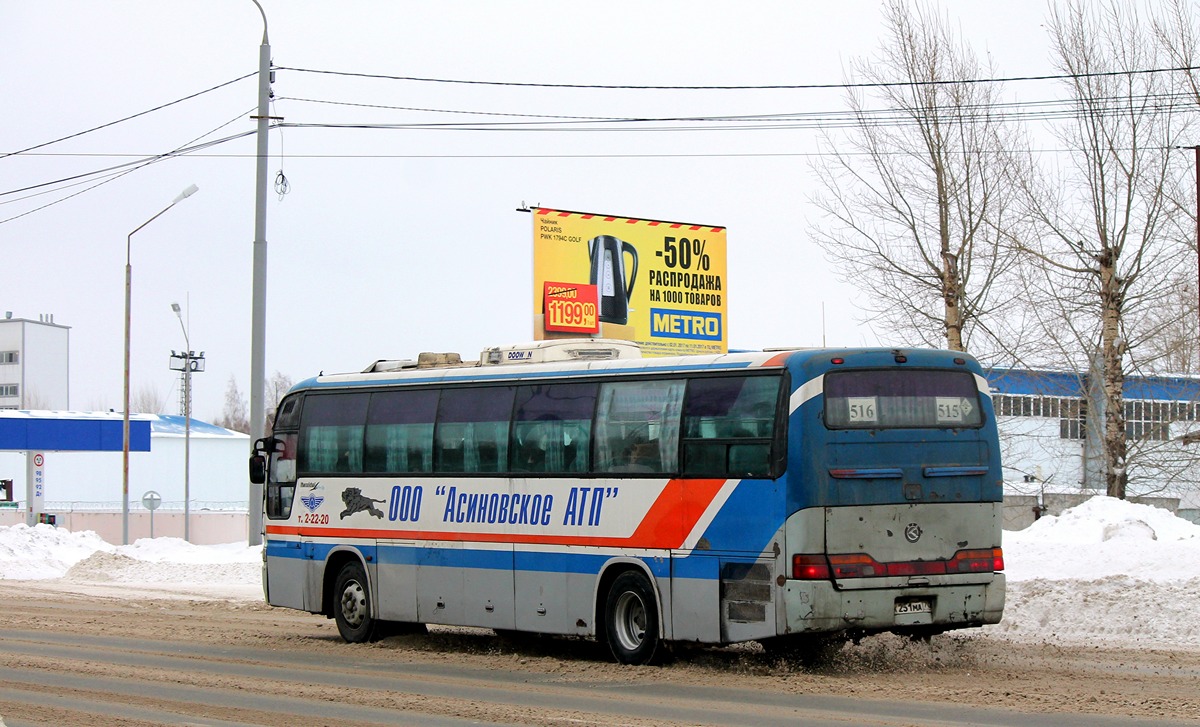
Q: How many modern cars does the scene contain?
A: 0